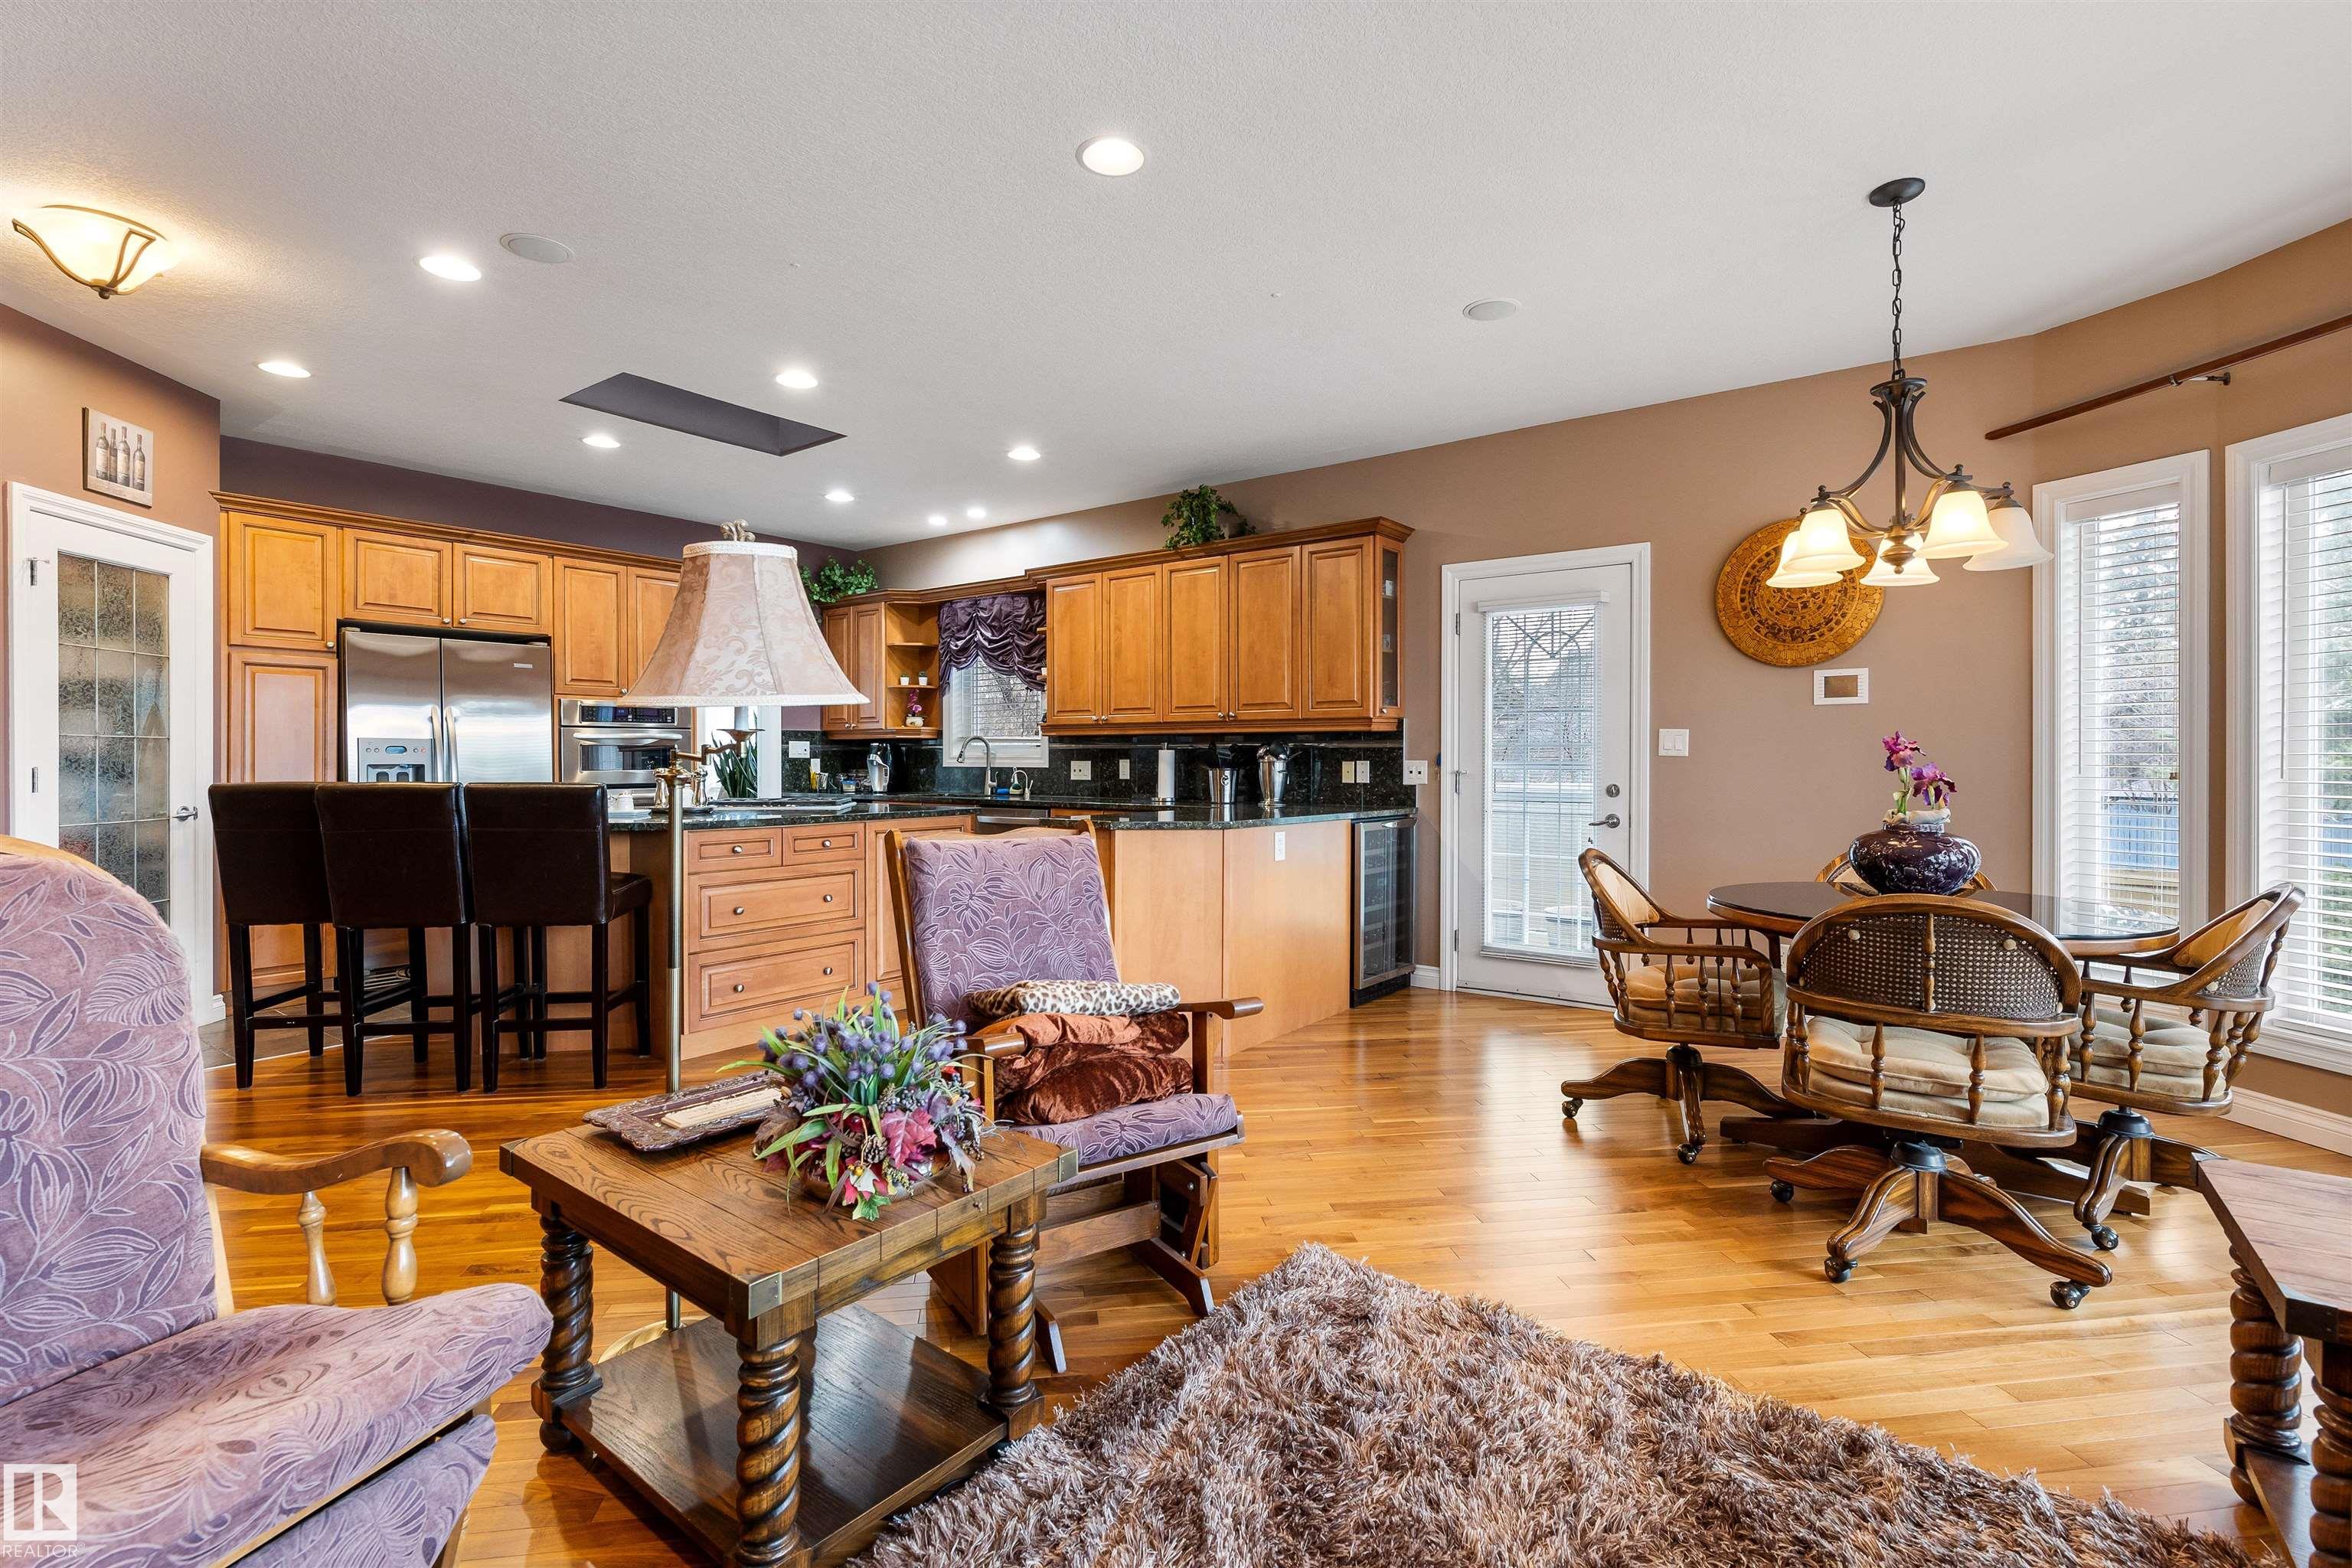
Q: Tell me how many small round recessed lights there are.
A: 9